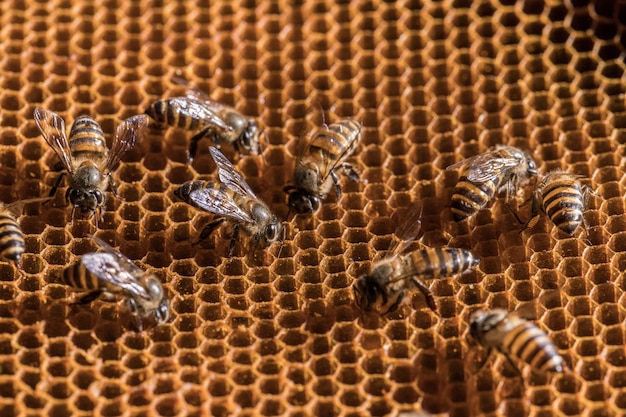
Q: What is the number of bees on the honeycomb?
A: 10